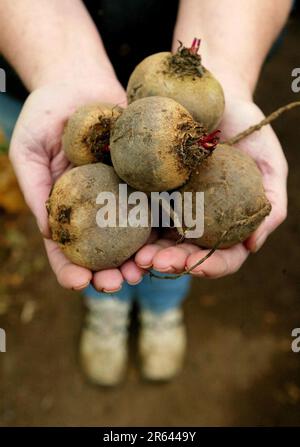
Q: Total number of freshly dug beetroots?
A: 5